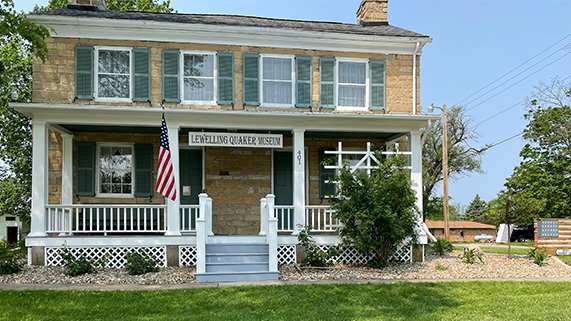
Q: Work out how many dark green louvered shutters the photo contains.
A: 12